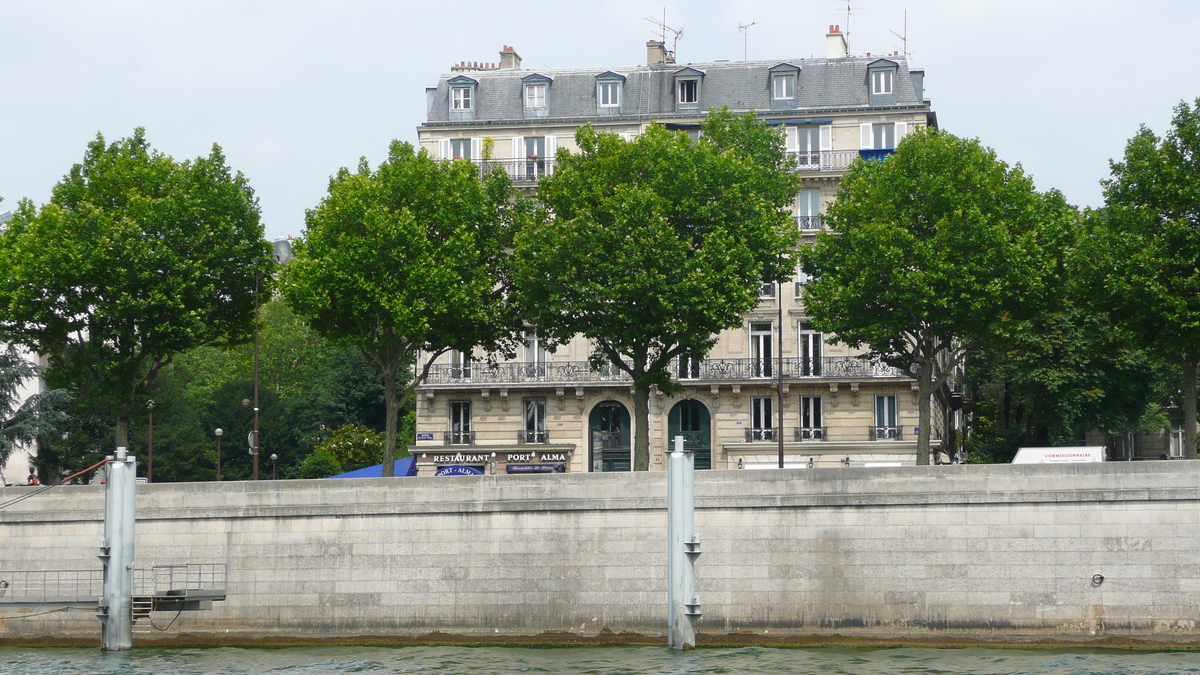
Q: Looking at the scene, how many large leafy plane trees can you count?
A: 5